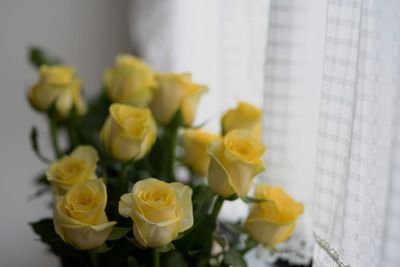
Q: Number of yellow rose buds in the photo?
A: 11